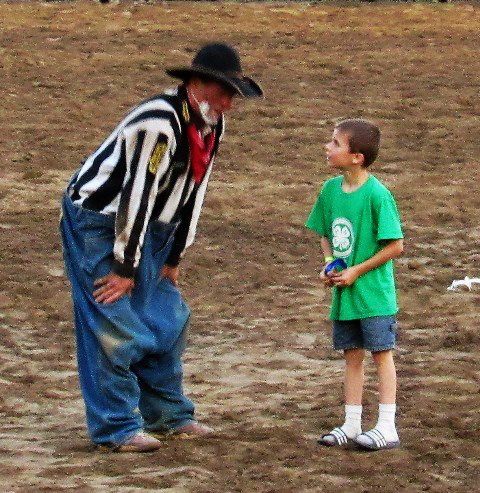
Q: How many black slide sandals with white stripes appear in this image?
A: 2